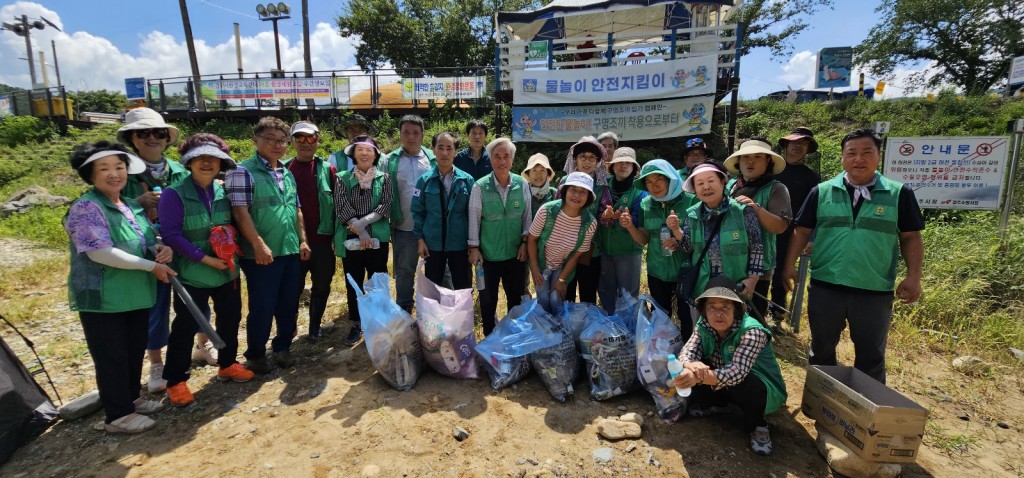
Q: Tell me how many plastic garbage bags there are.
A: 8